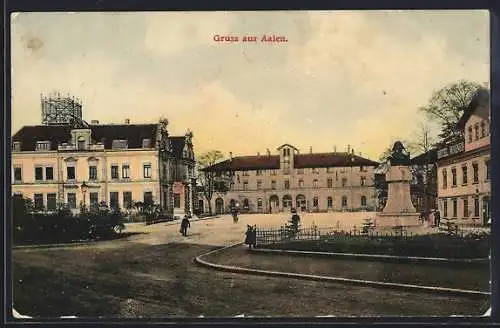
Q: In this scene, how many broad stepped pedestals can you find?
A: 1